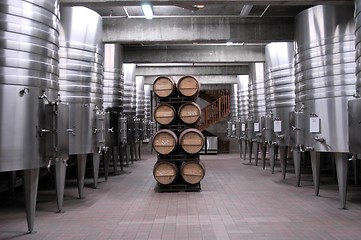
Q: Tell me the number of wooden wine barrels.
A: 8